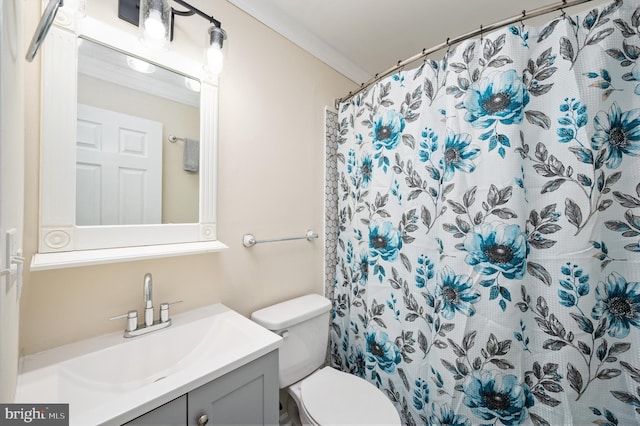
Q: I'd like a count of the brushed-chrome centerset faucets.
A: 1